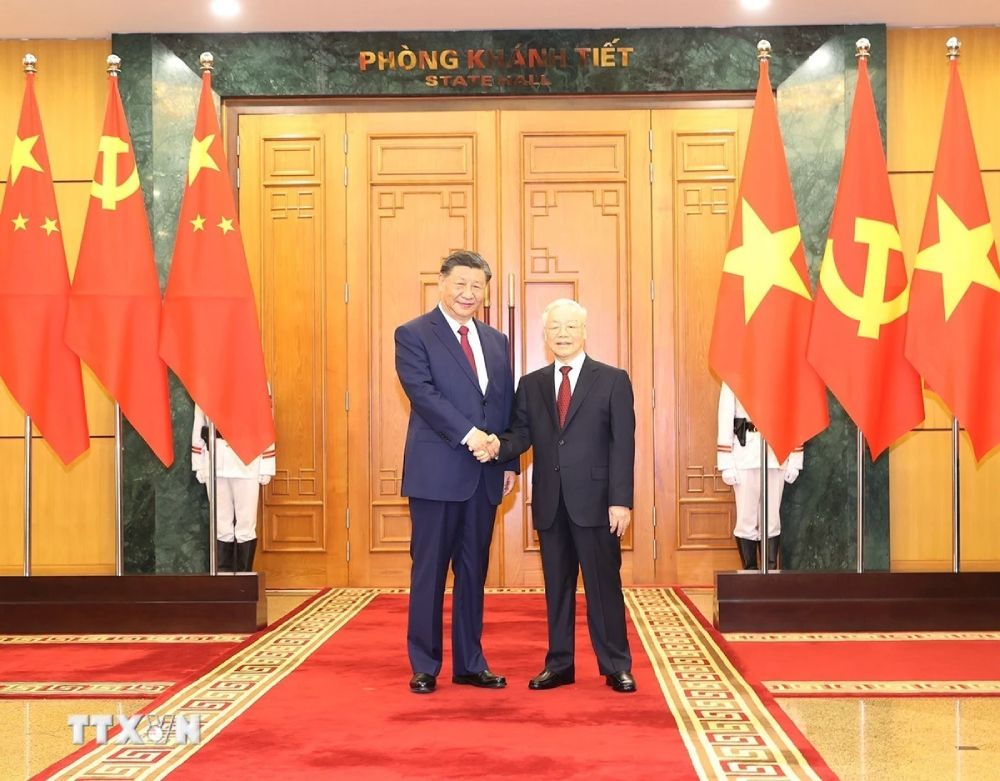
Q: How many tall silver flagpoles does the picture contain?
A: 6